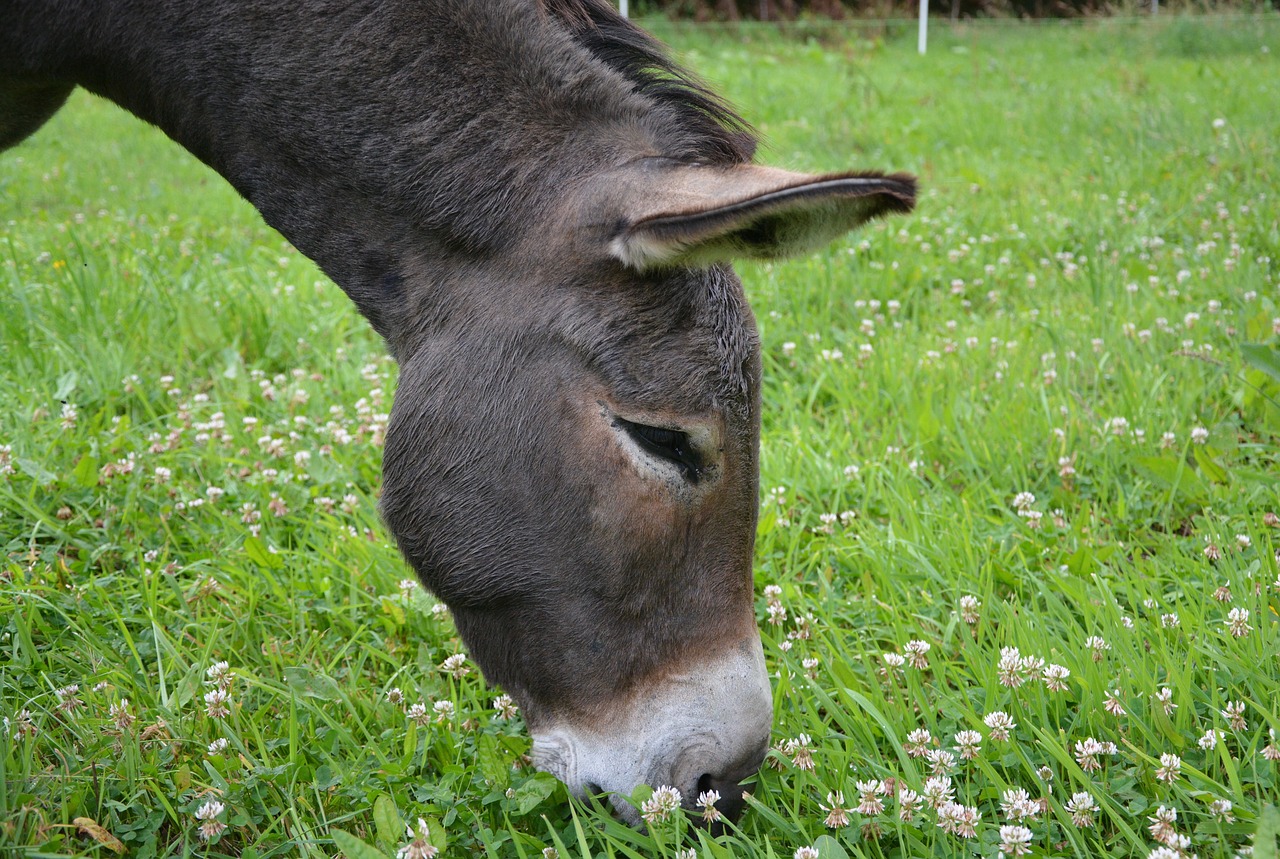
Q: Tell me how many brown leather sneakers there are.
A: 0